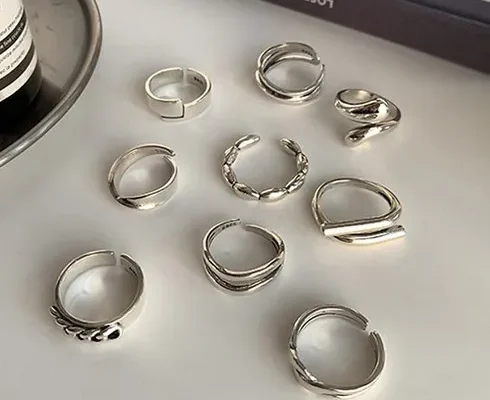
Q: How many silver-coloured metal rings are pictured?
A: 9